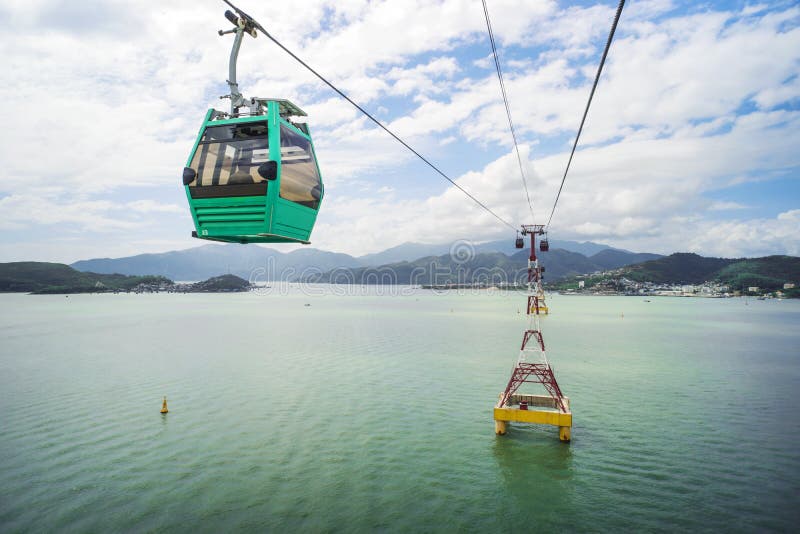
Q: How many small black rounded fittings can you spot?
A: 2